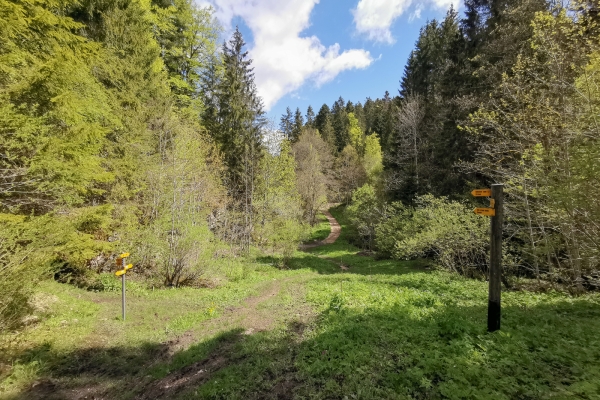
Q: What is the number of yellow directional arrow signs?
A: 5